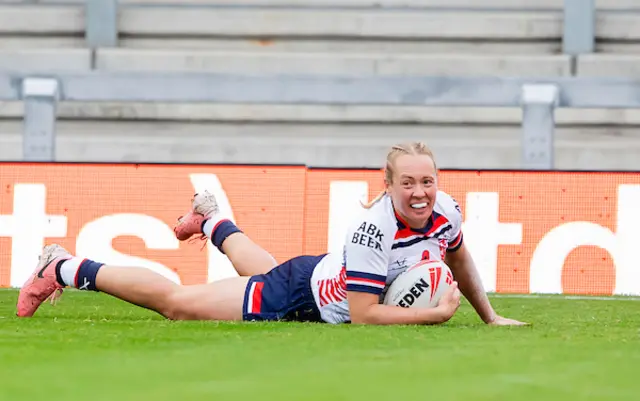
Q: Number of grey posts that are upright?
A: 4